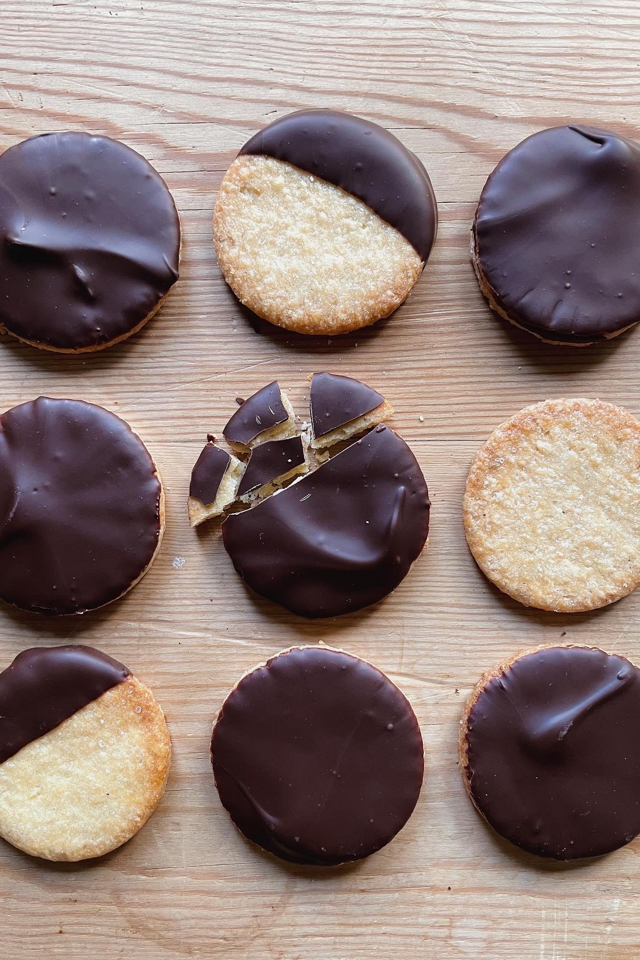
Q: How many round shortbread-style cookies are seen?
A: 9